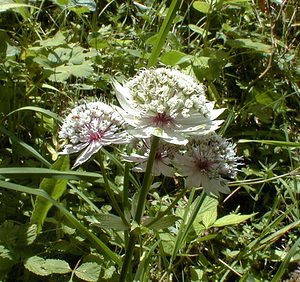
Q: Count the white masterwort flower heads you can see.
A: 4